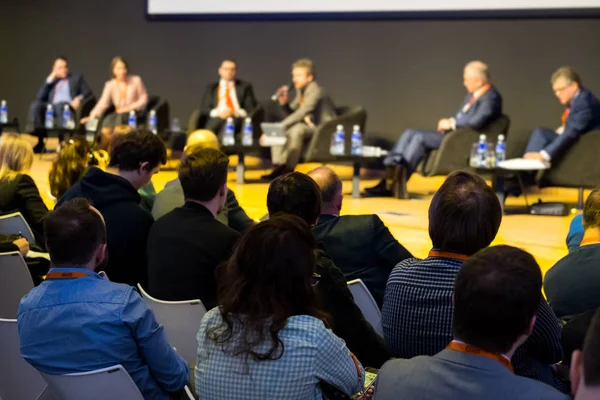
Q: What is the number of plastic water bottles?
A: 11